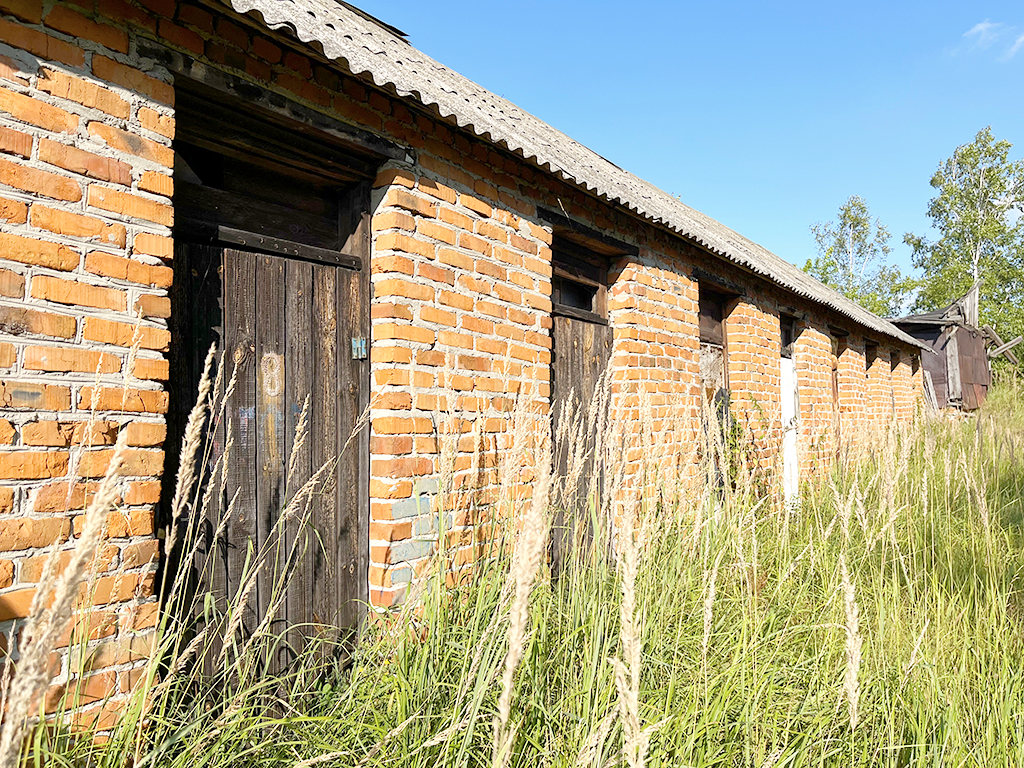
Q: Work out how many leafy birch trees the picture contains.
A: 2